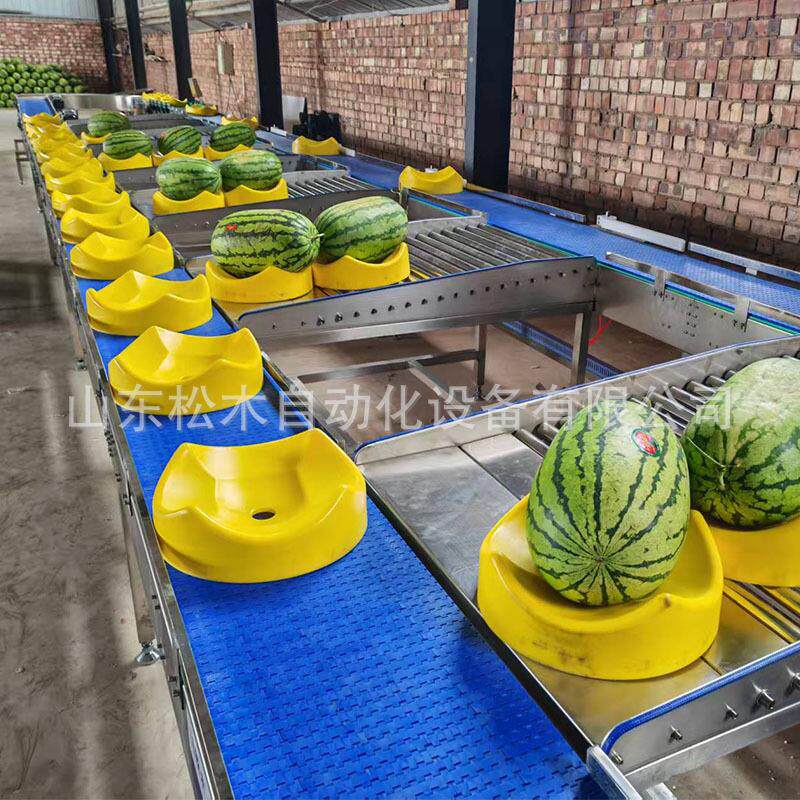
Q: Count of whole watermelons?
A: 10